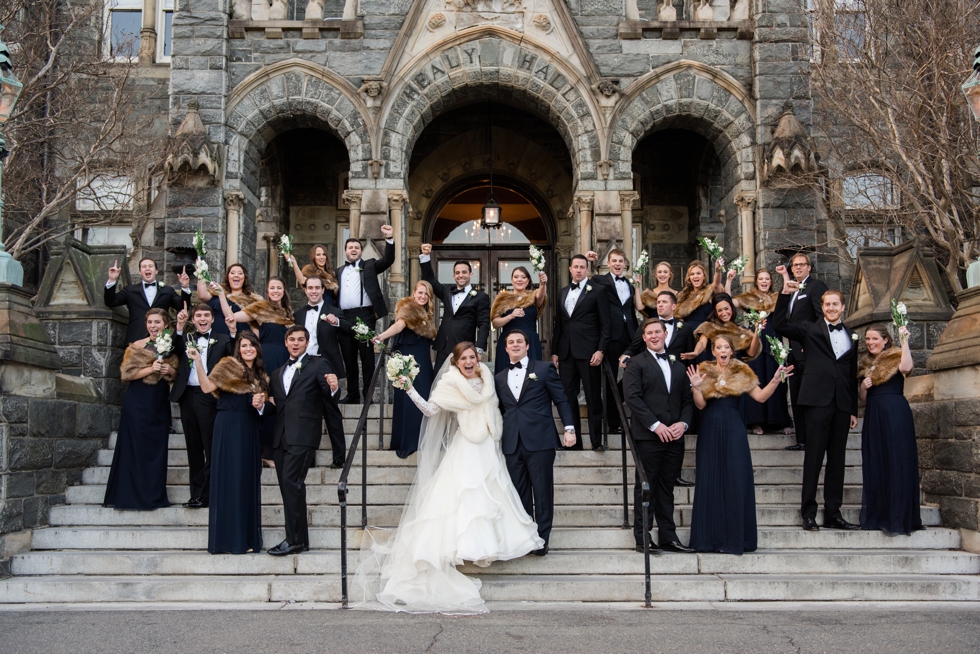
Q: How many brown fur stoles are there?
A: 13